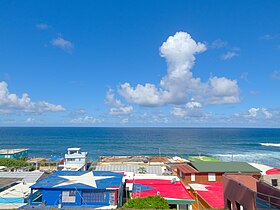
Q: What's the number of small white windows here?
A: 2